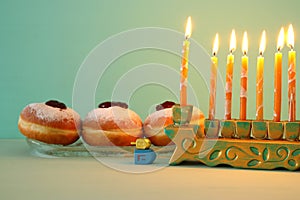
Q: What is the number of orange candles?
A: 7